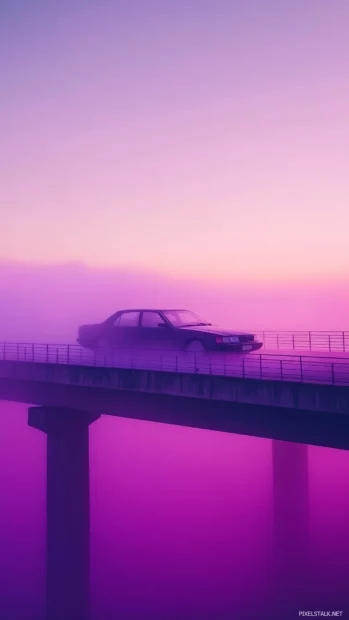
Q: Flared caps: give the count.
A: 1